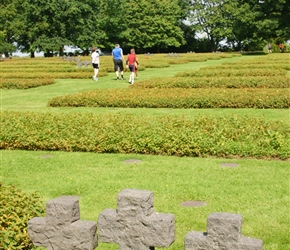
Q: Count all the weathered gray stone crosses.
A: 3